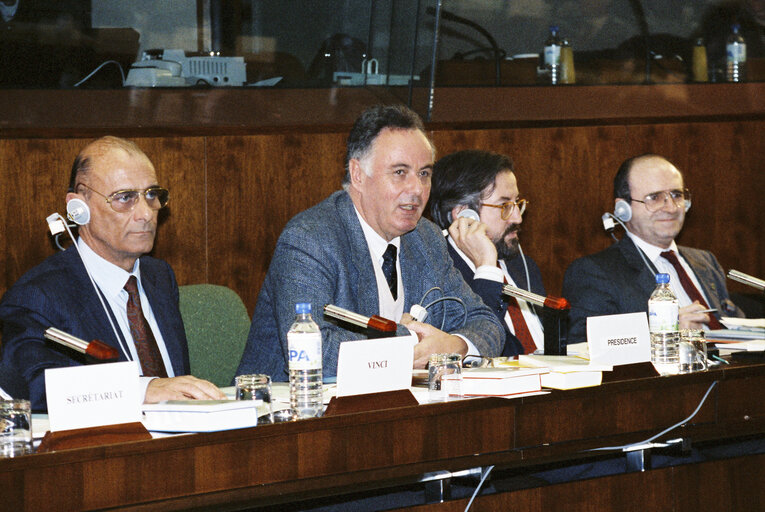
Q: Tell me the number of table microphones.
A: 4